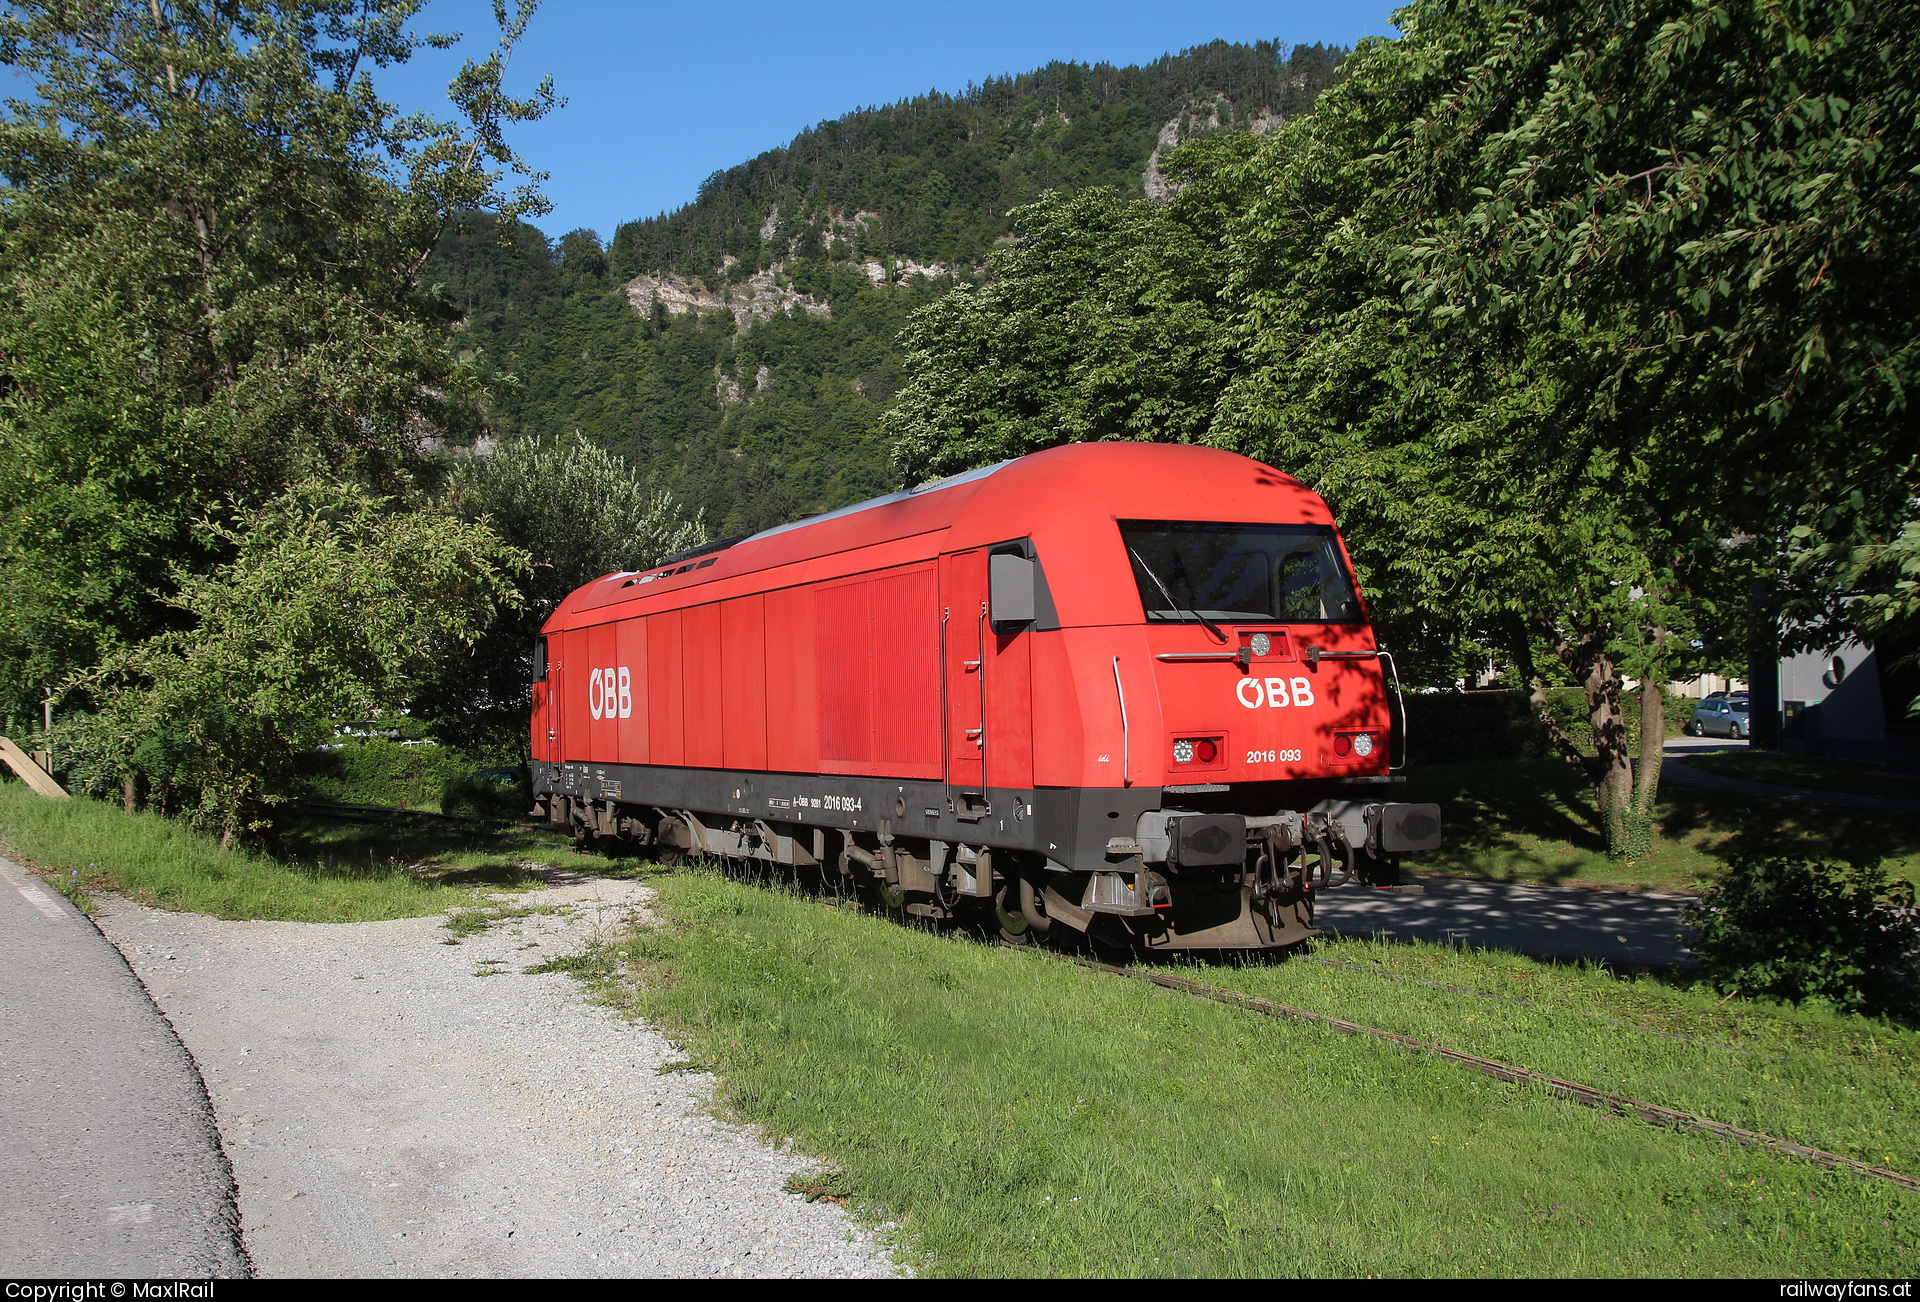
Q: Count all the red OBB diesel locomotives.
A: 1